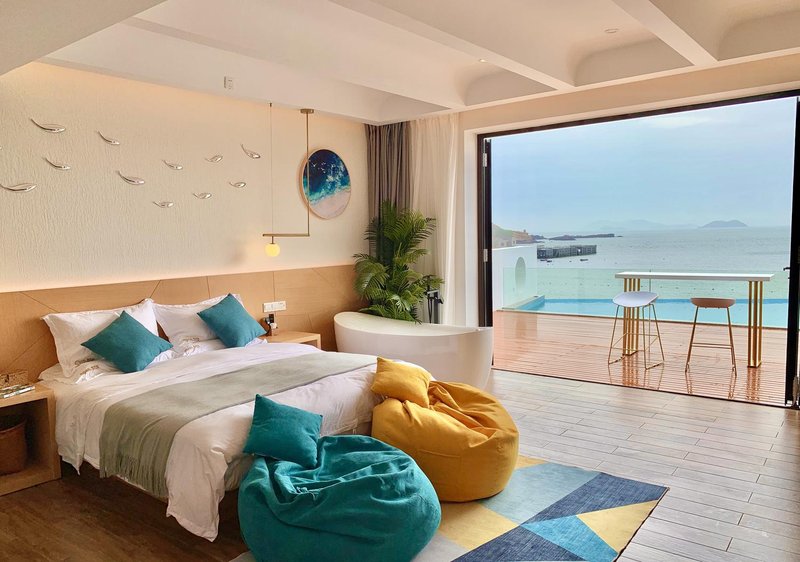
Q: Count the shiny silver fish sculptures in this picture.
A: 11